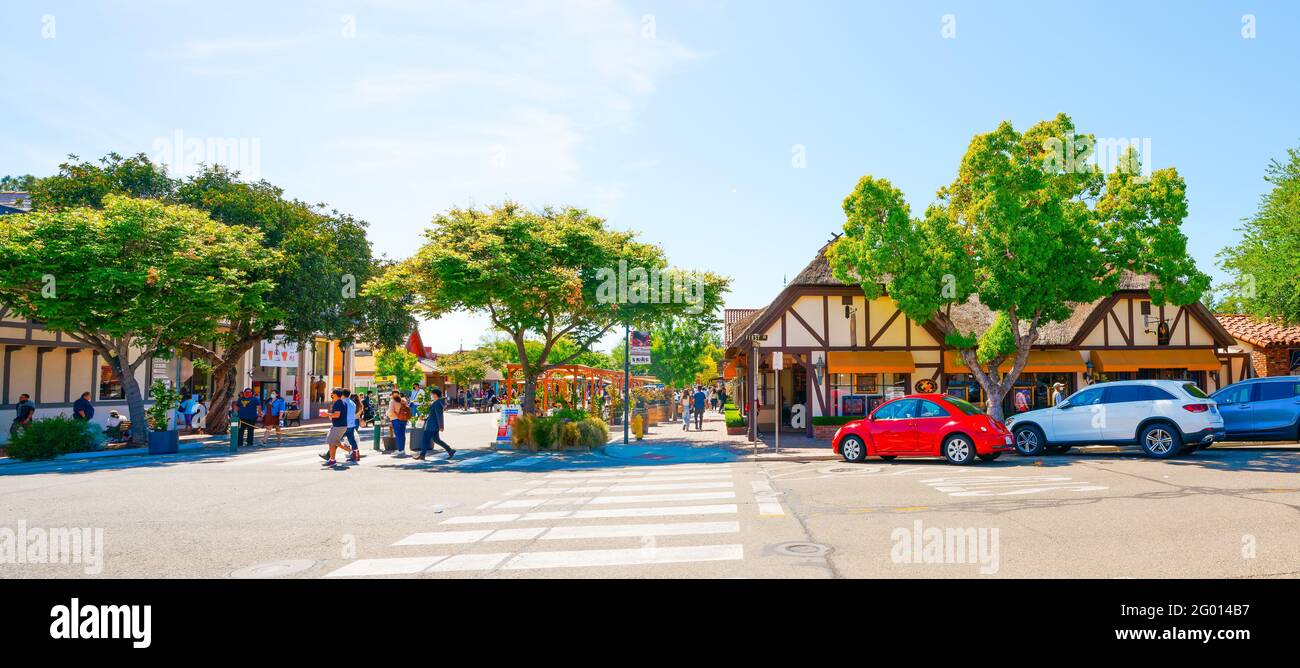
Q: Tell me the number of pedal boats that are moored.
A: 0